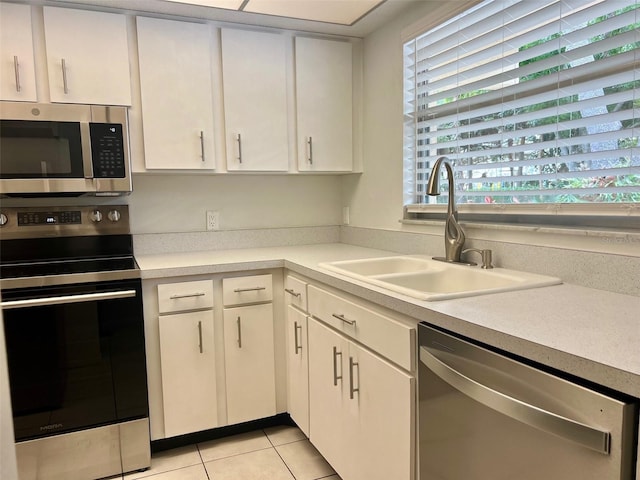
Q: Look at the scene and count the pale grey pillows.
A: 0